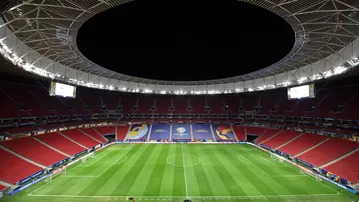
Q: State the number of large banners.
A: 5